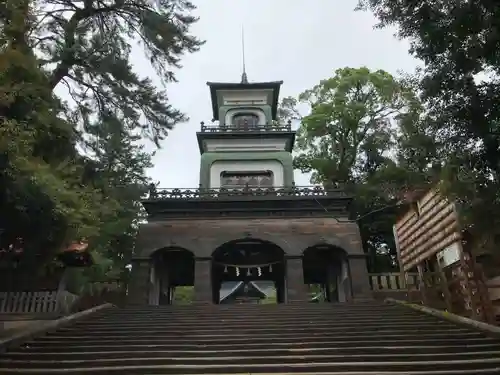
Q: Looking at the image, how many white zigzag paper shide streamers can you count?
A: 2